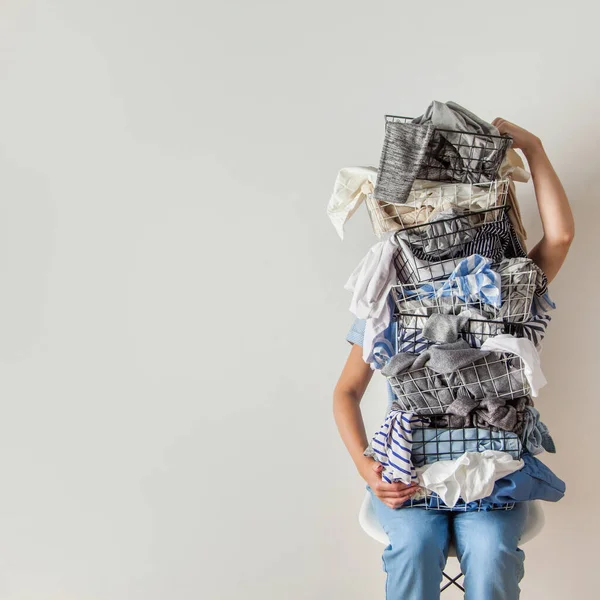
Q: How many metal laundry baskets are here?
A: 8